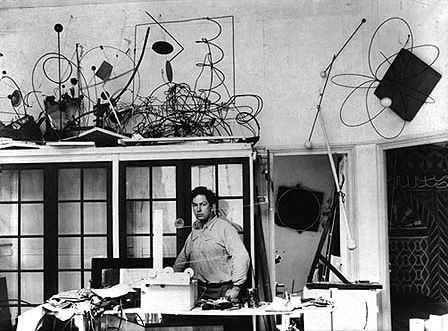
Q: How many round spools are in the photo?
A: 4